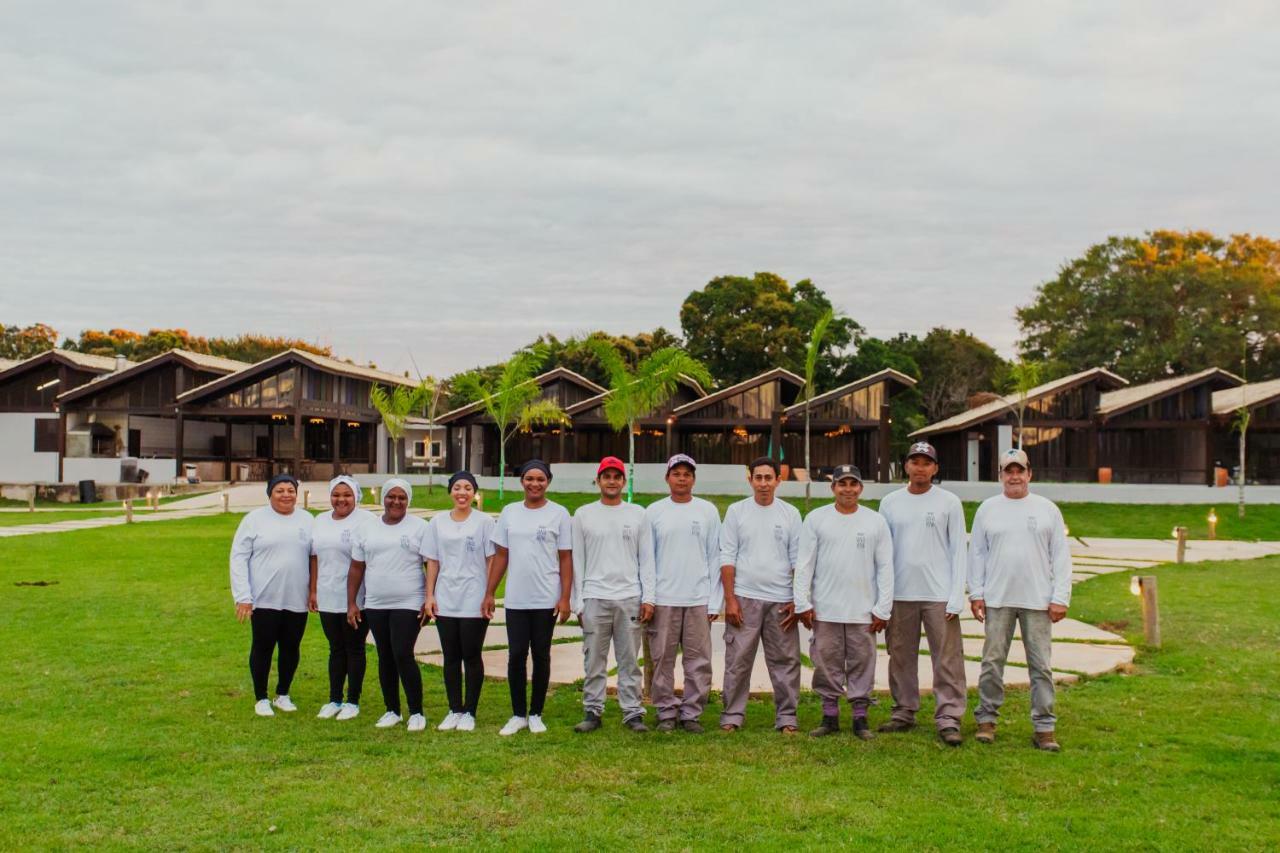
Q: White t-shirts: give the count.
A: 11